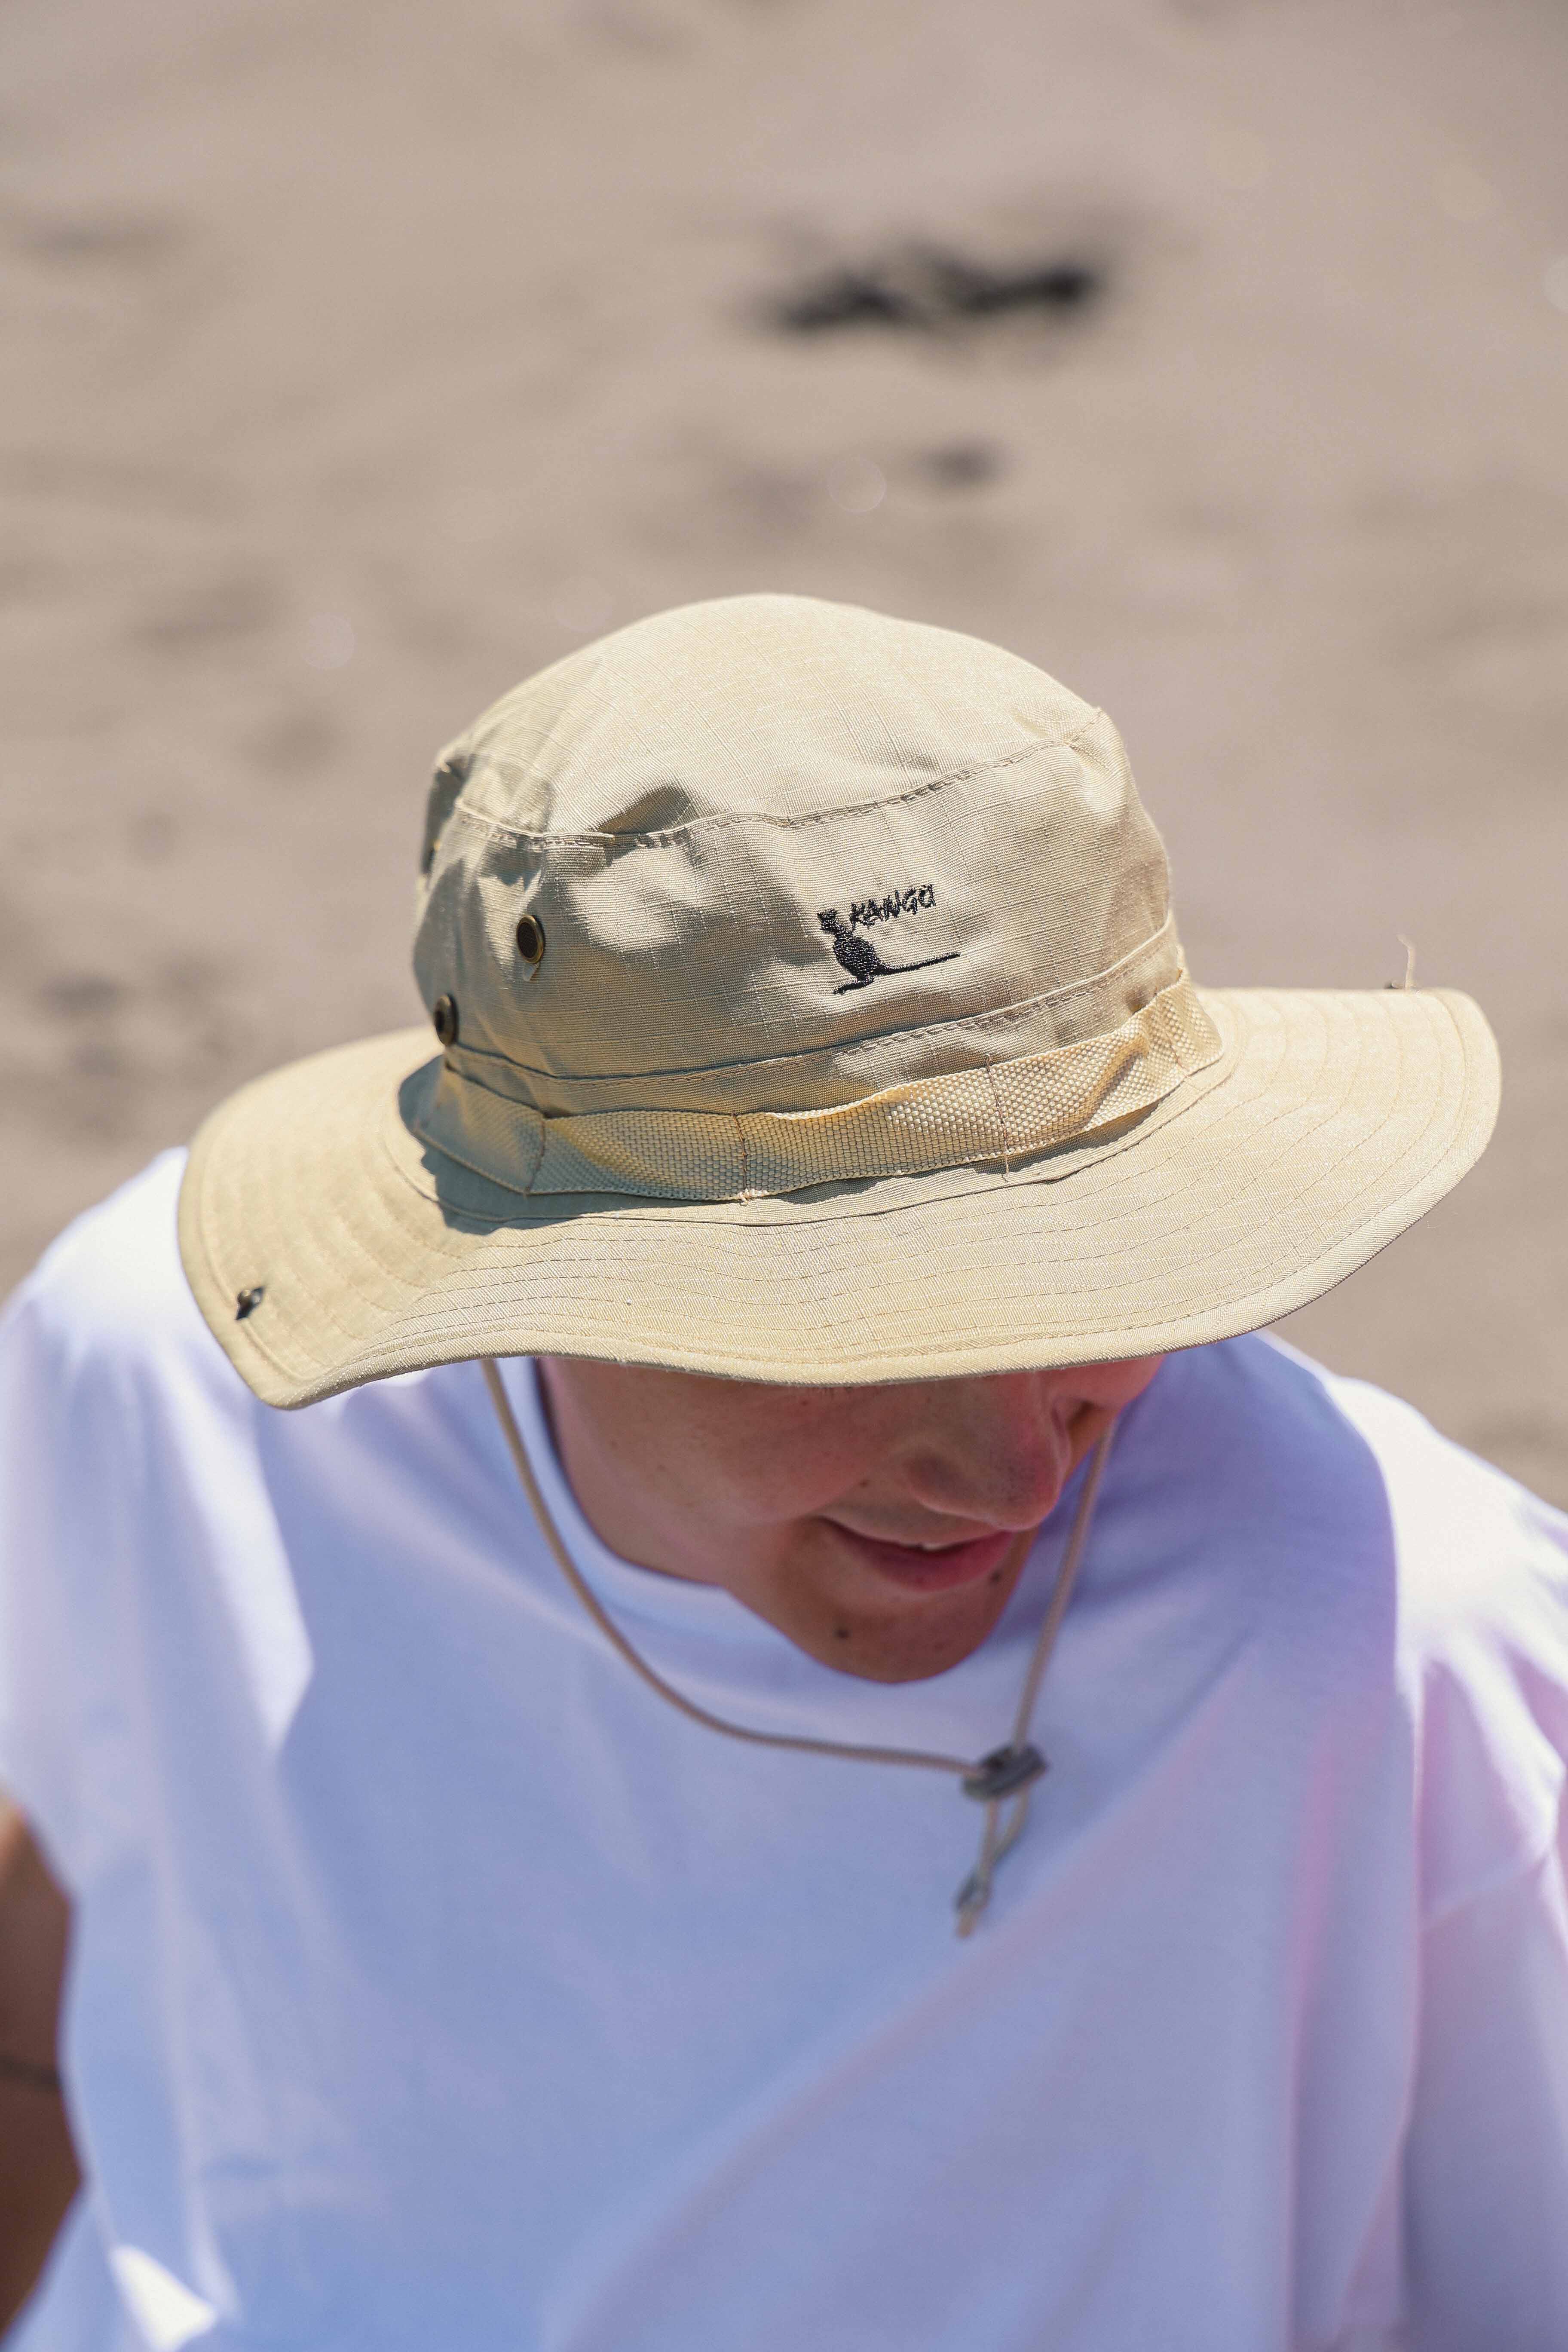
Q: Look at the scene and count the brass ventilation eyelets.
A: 2